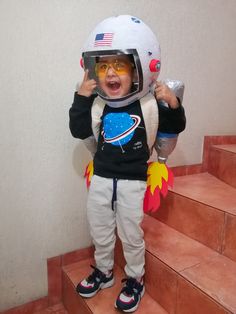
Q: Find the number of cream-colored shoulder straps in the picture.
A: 2